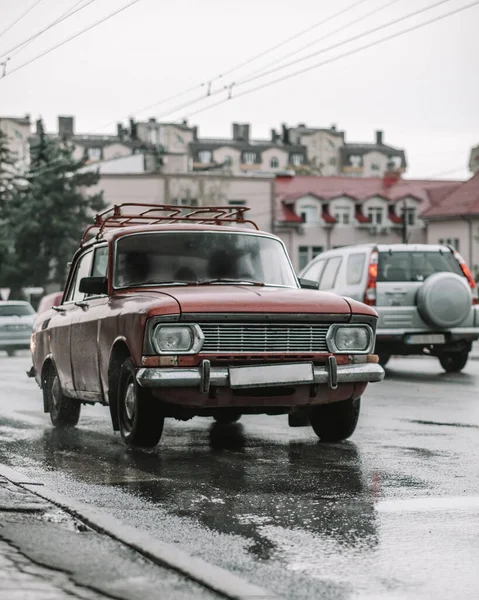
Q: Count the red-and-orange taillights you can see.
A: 2